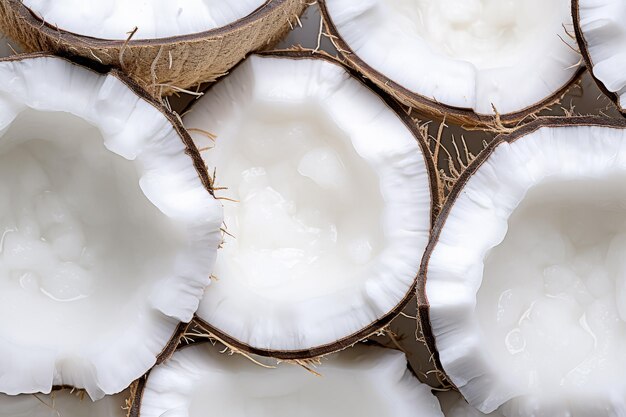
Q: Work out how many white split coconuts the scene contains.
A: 7